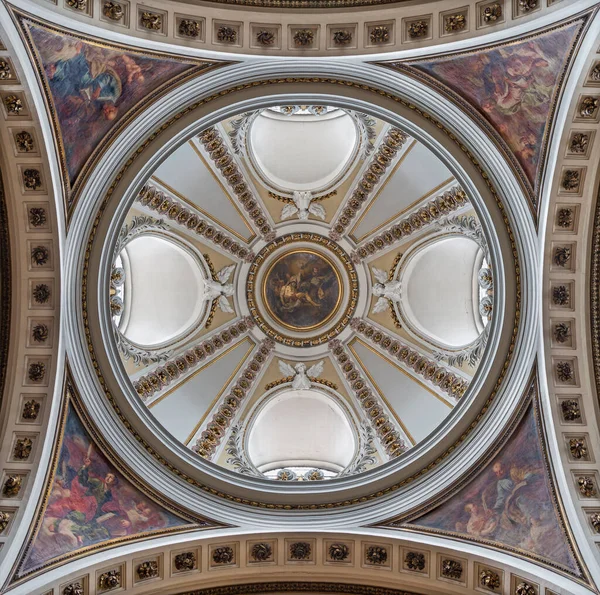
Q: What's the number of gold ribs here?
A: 8